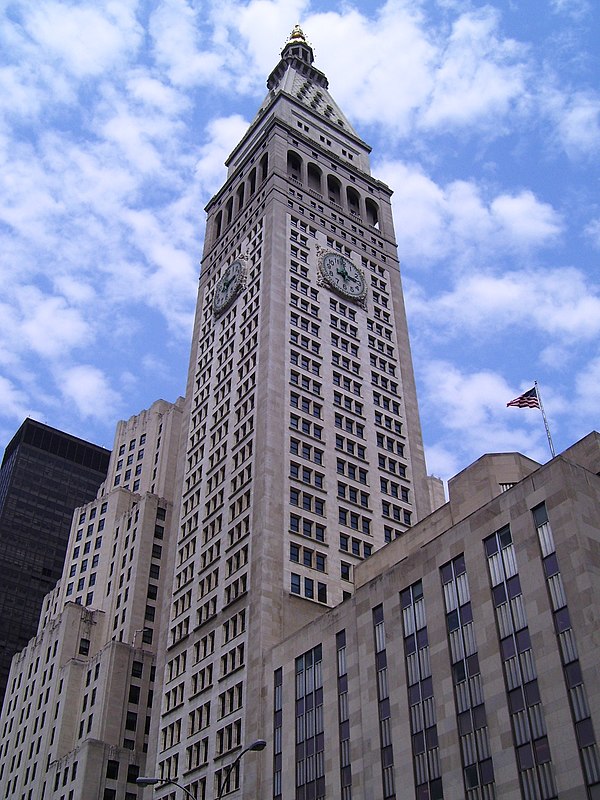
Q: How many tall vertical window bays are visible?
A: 8